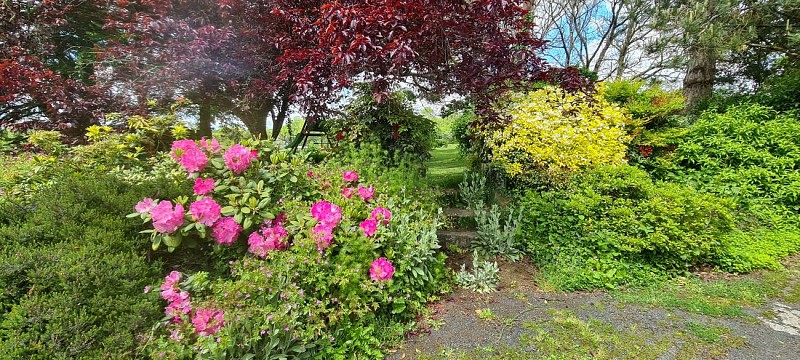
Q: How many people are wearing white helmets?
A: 0